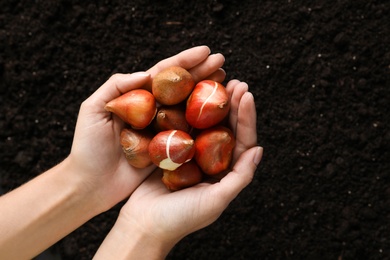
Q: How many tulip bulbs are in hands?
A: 8